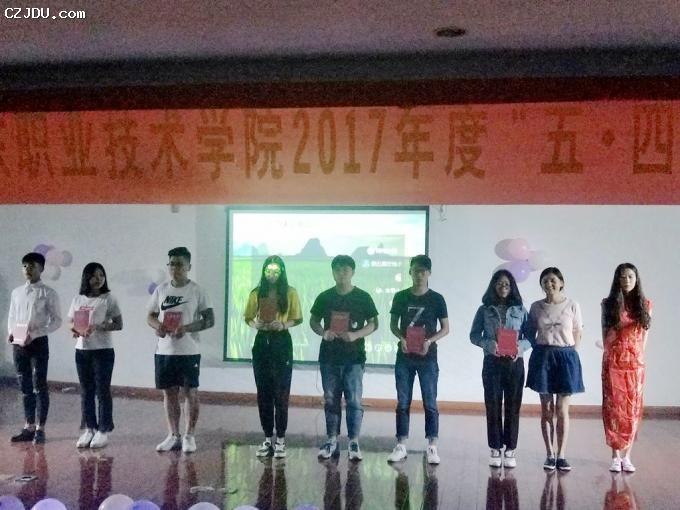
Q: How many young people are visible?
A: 9